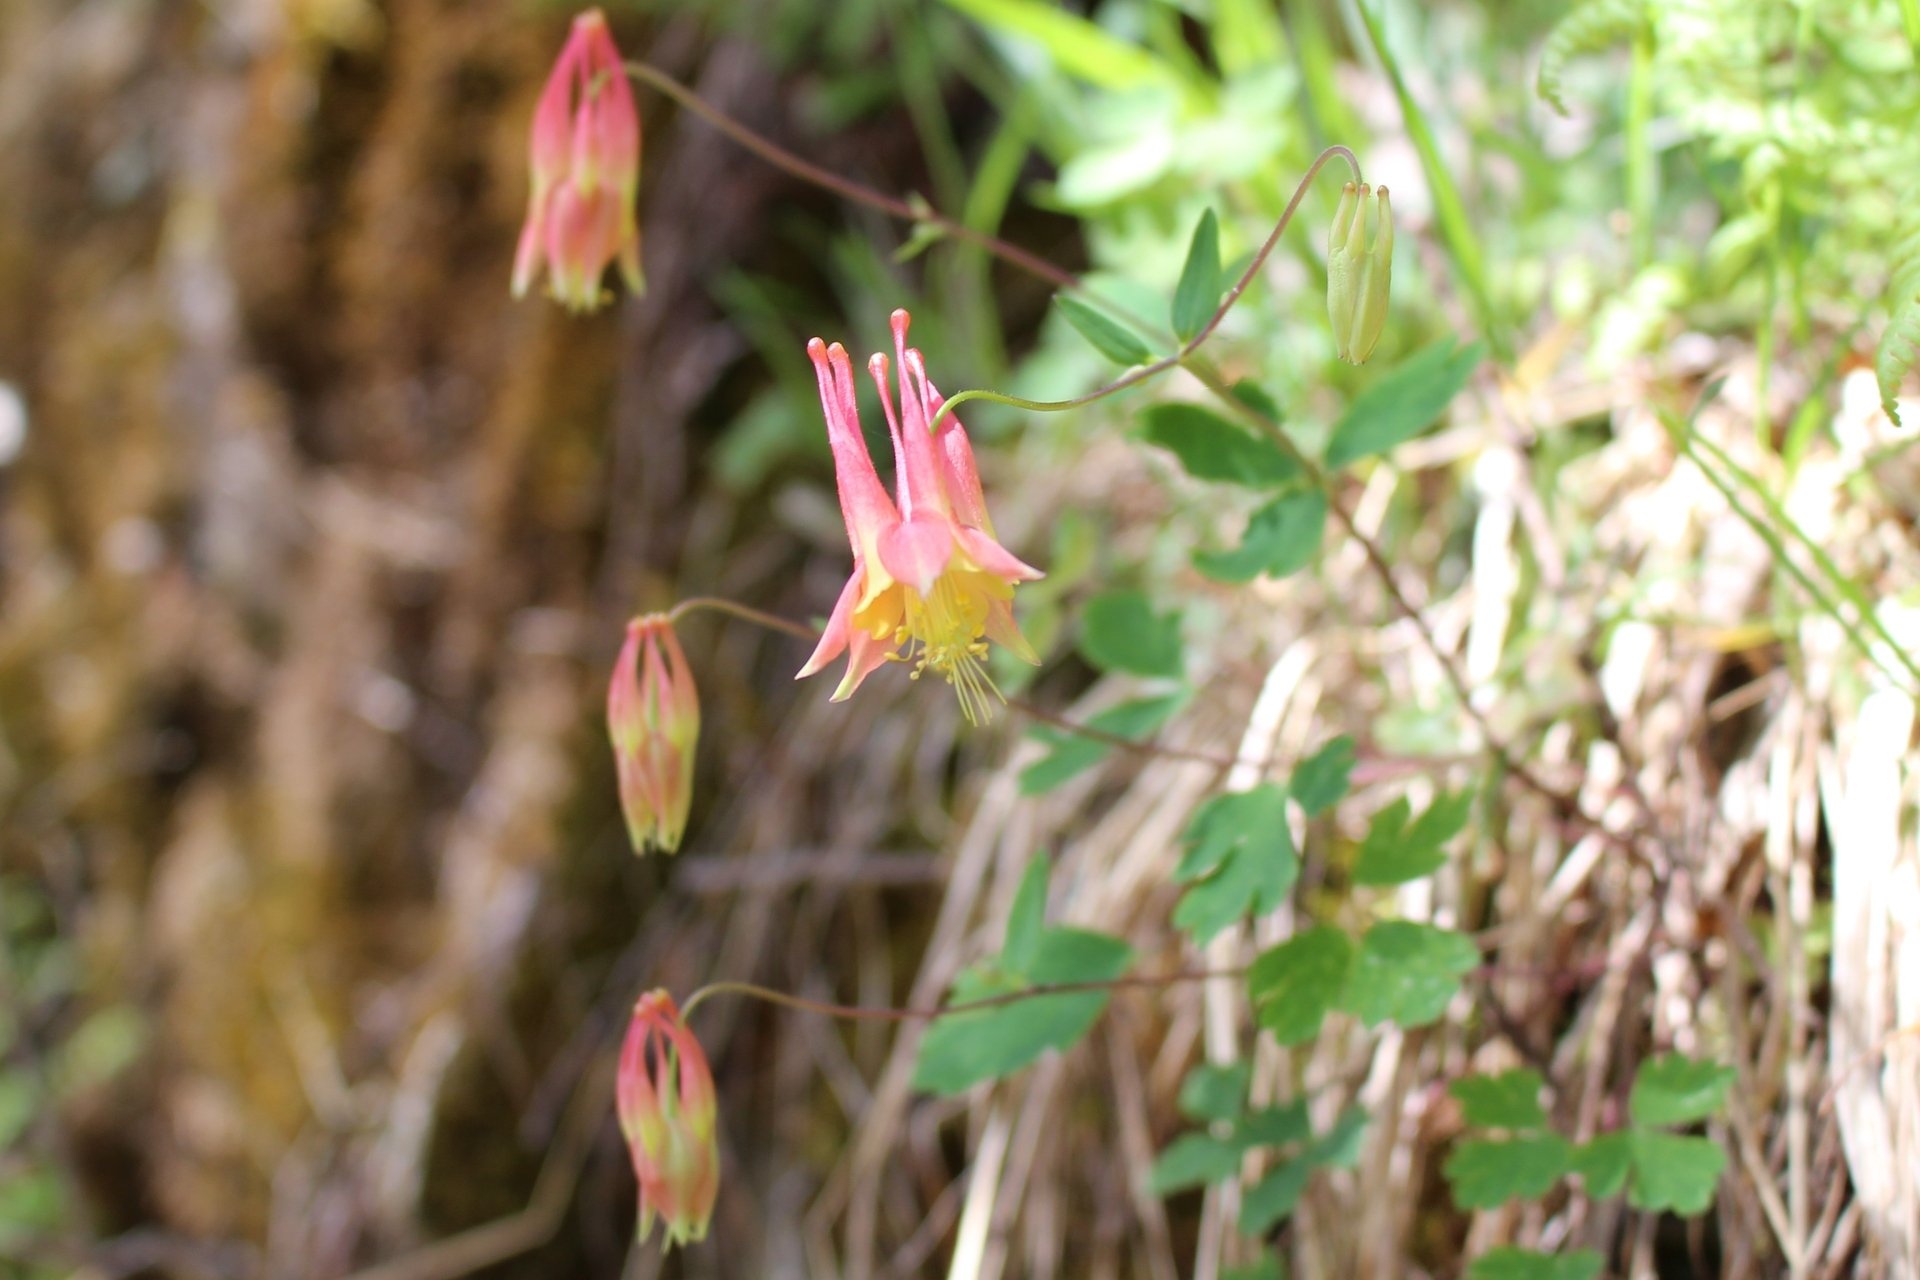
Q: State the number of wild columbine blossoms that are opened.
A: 1